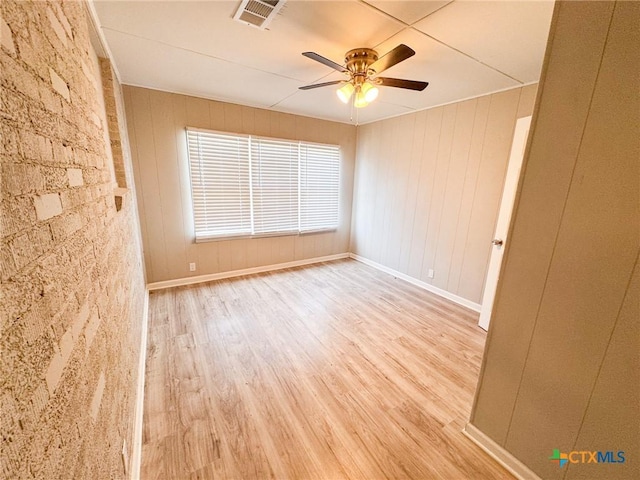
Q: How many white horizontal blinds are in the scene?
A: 3